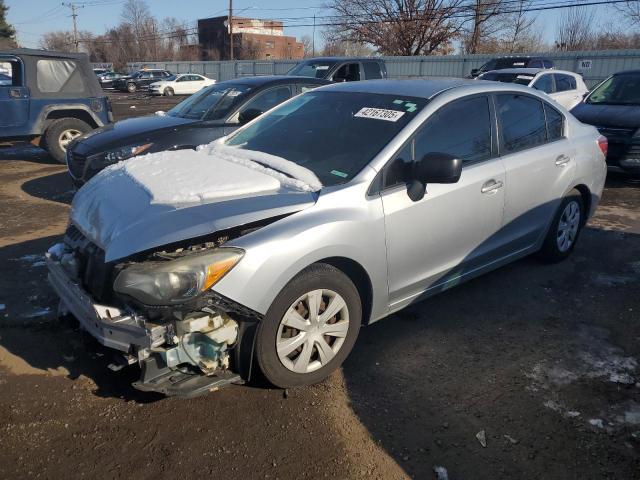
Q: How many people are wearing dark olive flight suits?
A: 0